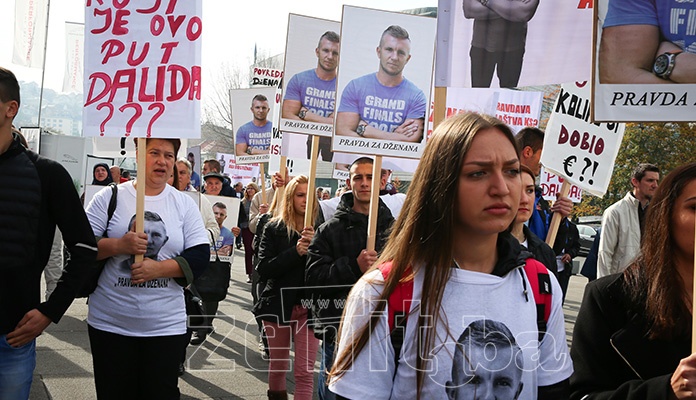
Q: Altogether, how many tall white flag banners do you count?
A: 2